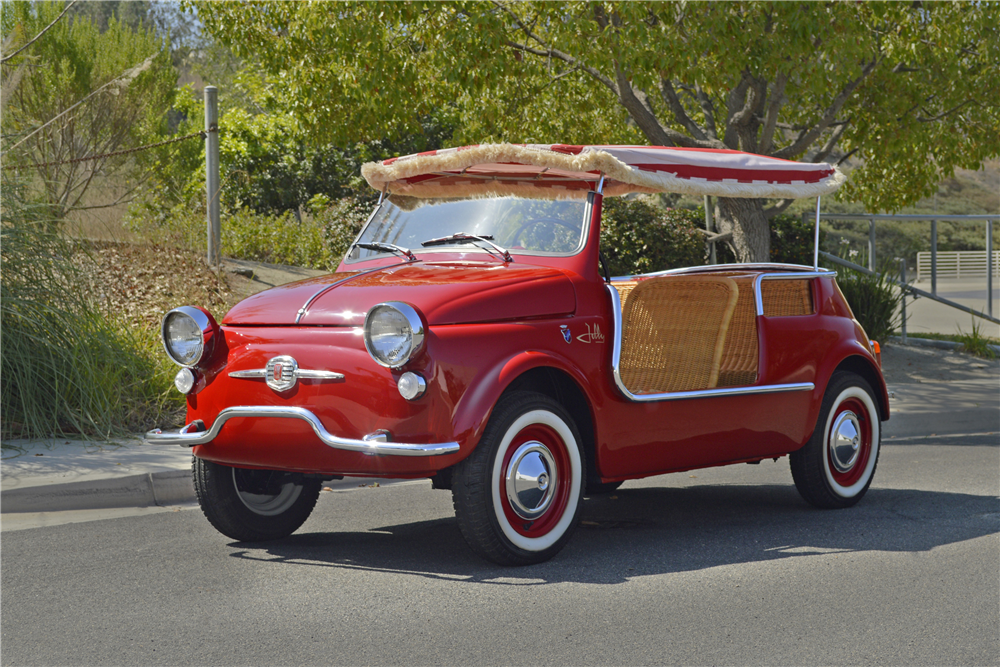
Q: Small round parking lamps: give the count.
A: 2